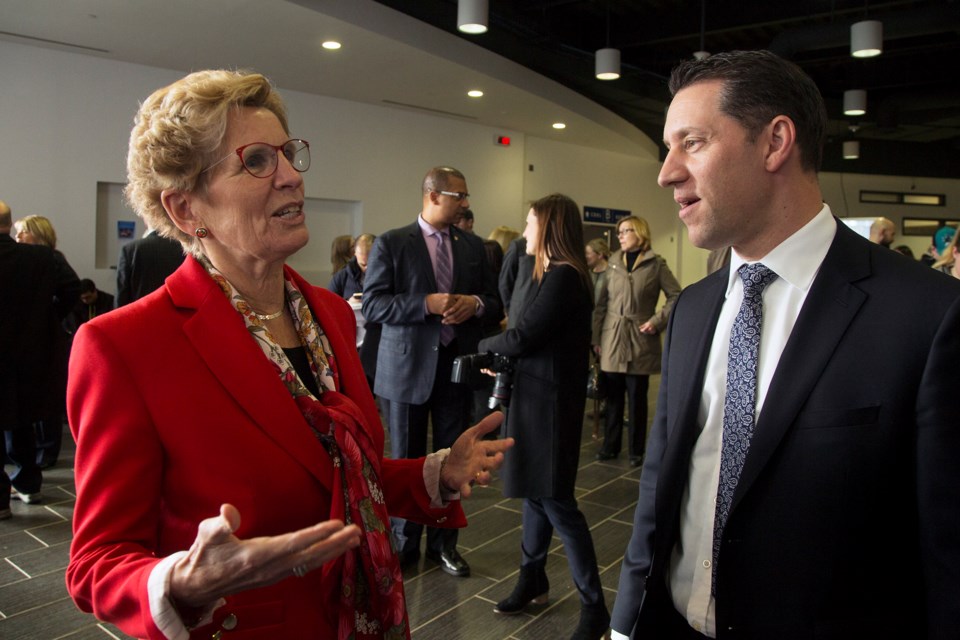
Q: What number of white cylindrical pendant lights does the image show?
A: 5